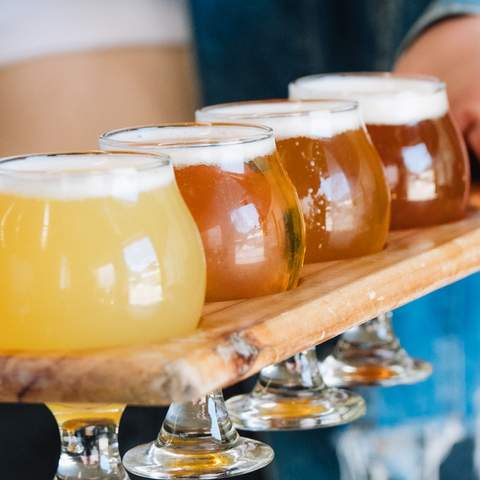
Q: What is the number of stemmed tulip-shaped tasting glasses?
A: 4